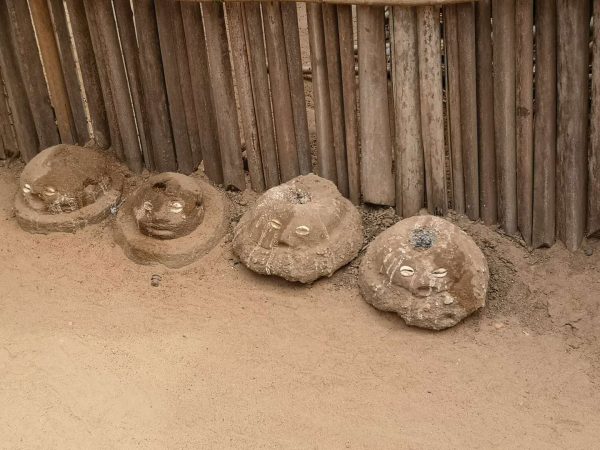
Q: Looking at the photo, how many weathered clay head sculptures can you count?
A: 4